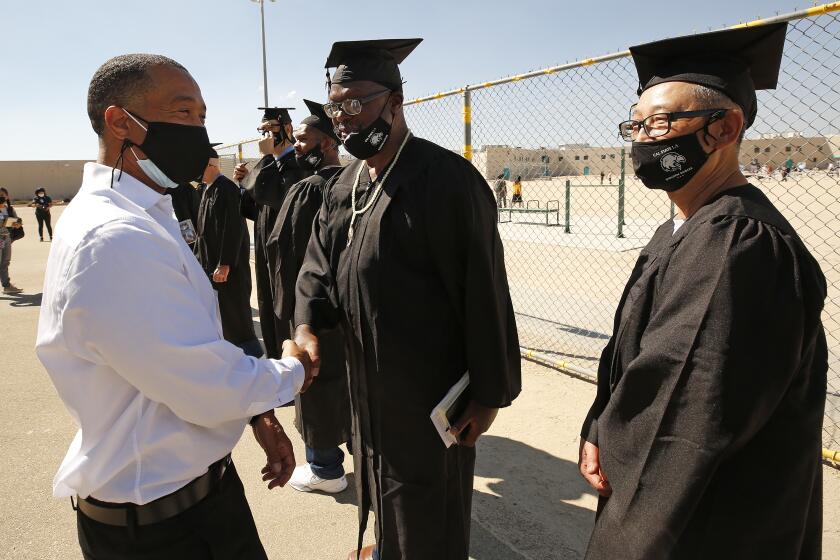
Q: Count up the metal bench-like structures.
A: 1